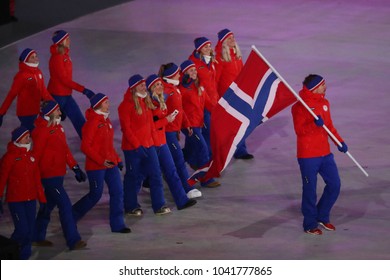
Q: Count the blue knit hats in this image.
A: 12